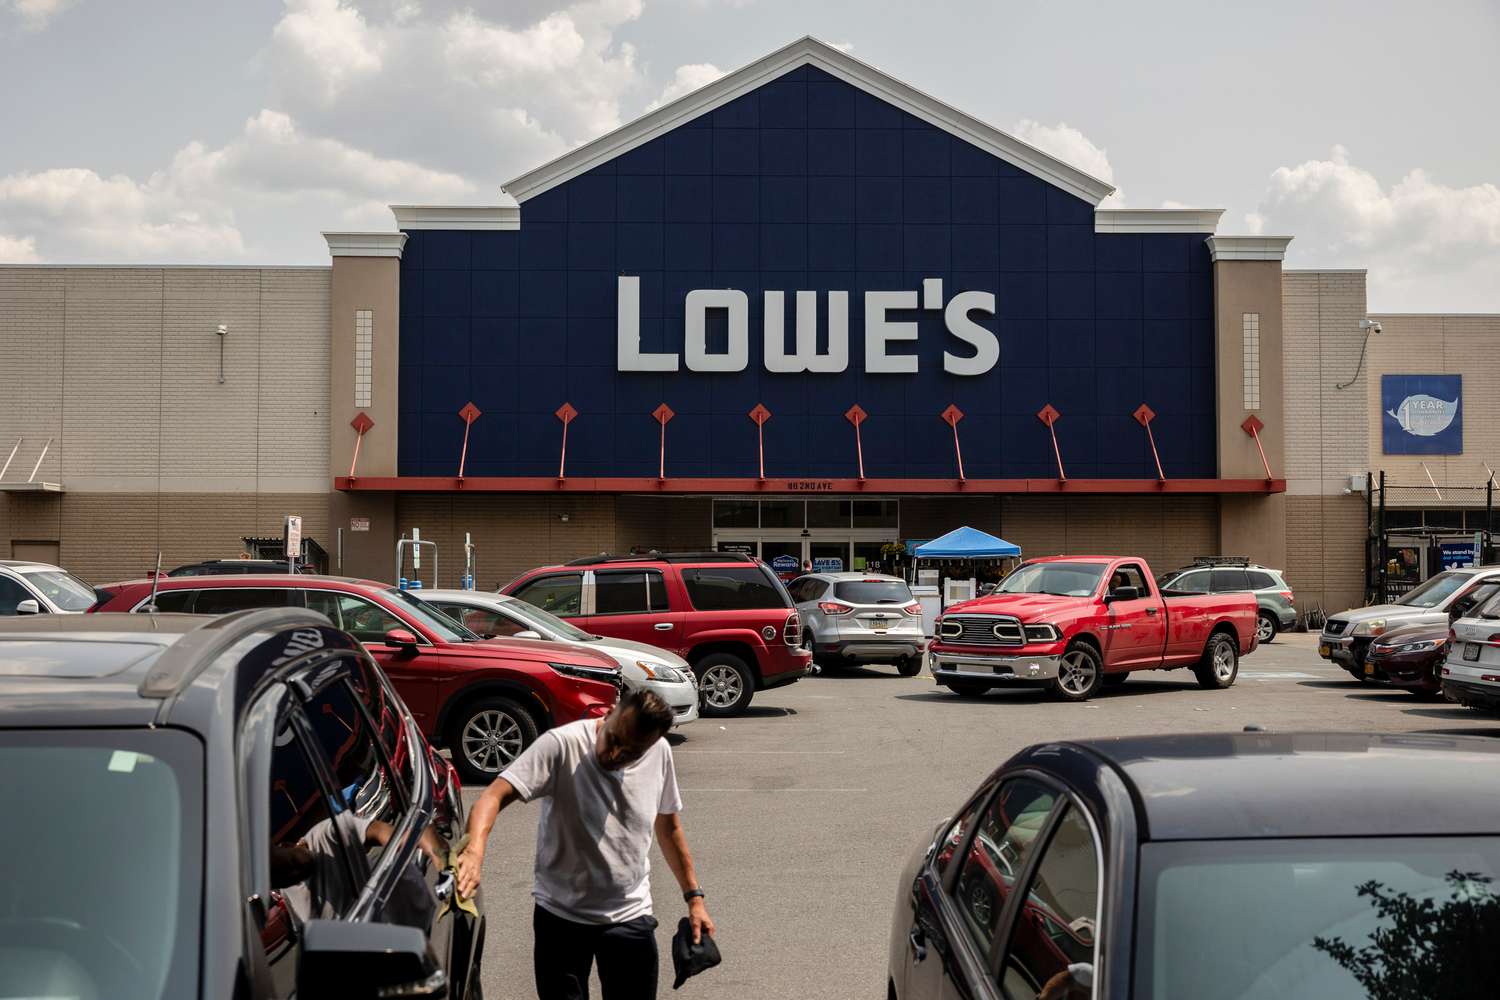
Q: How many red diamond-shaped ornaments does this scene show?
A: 10